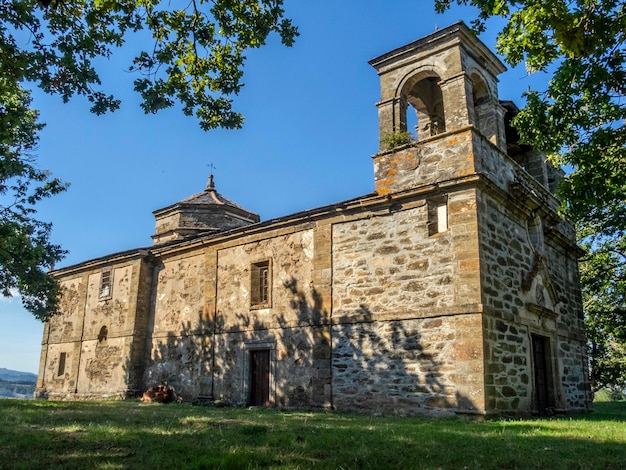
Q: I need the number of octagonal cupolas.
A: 1